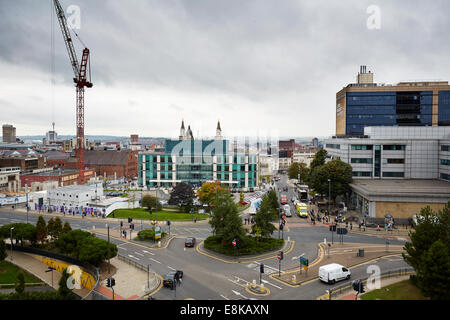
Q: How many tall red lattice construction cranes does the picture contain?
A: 1